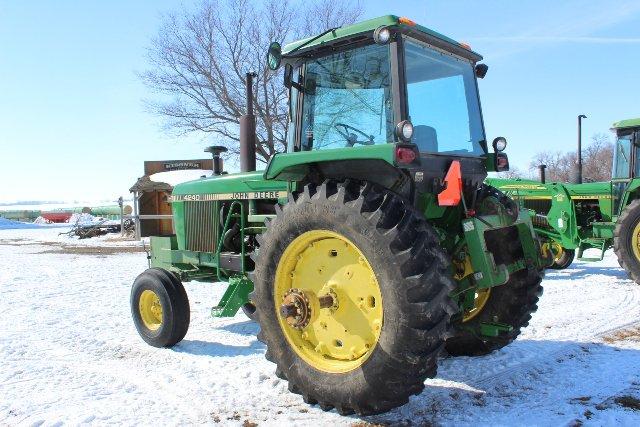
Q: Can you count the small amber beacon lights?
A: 2